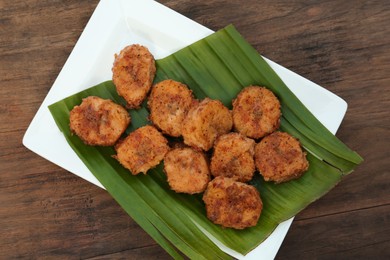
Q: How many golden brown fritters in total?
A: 10